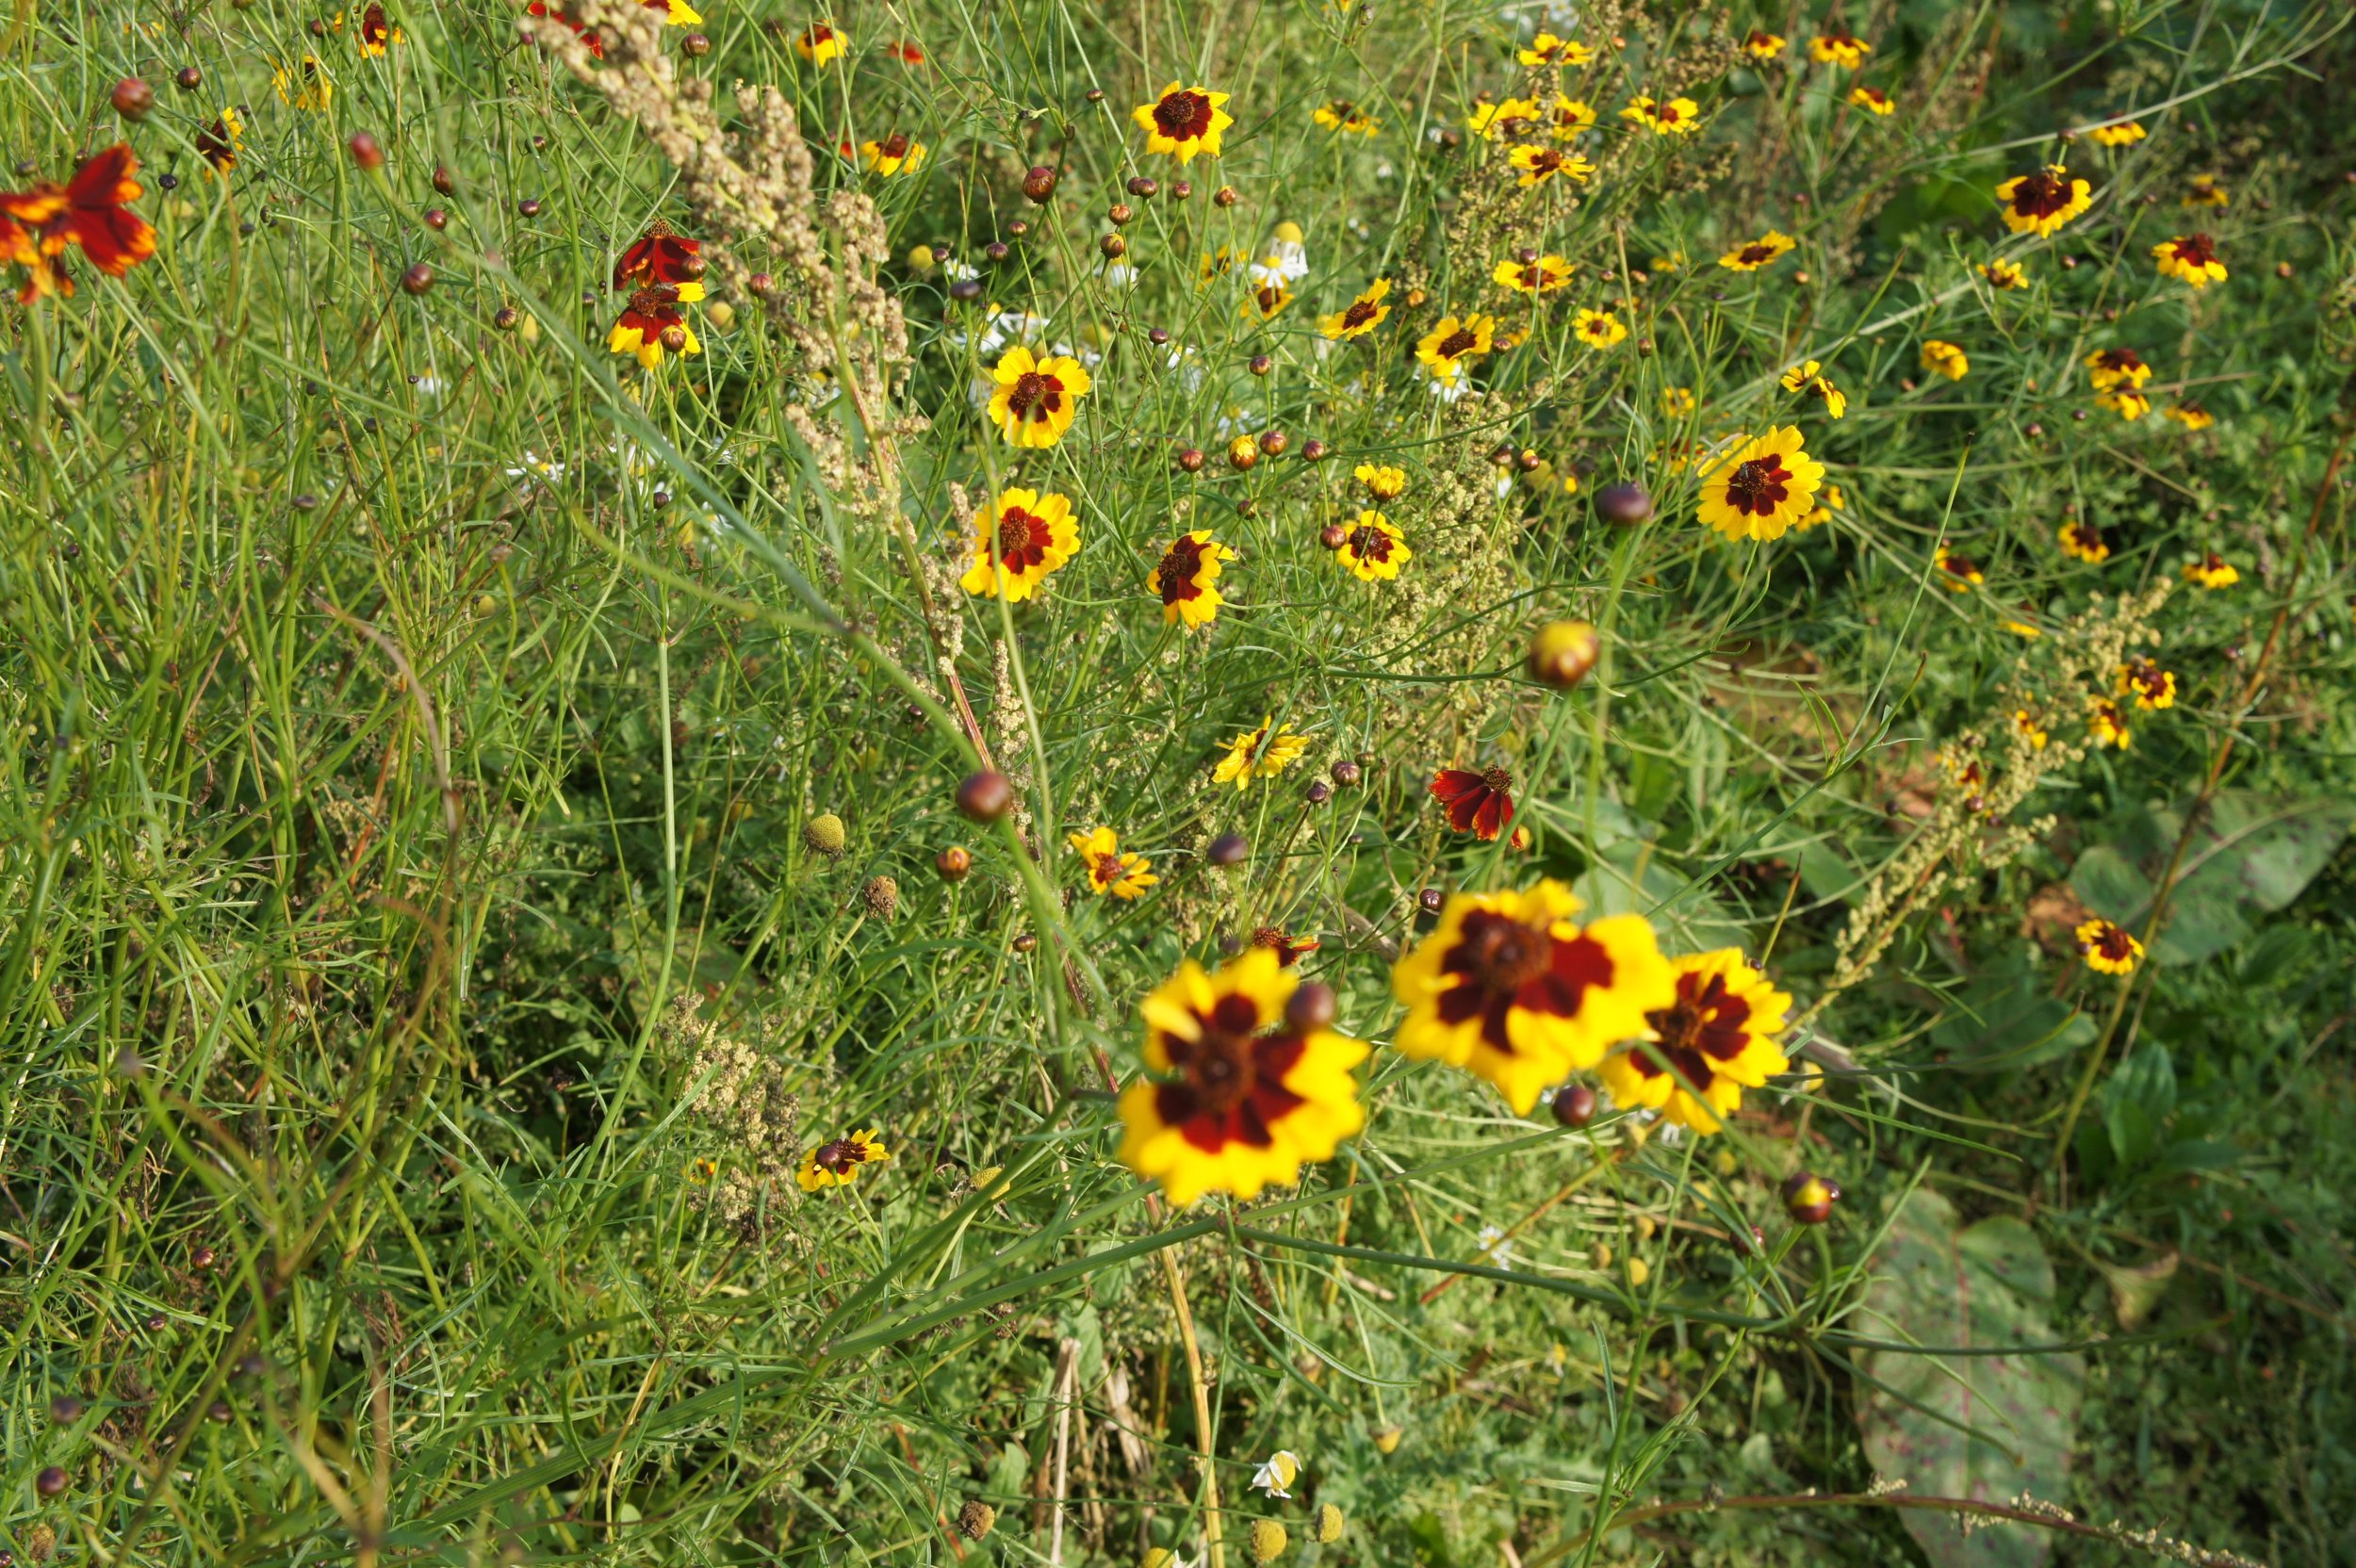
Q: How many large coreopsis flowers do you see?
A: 3